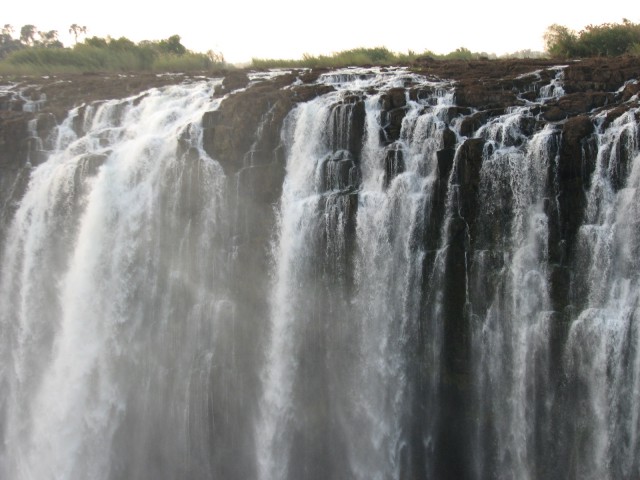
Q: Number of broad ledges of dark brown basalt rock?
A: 1